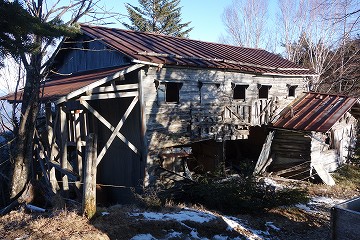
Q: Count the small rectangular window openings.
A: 4